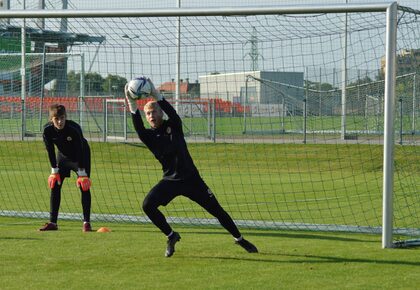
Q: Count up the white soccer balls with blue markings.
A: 1